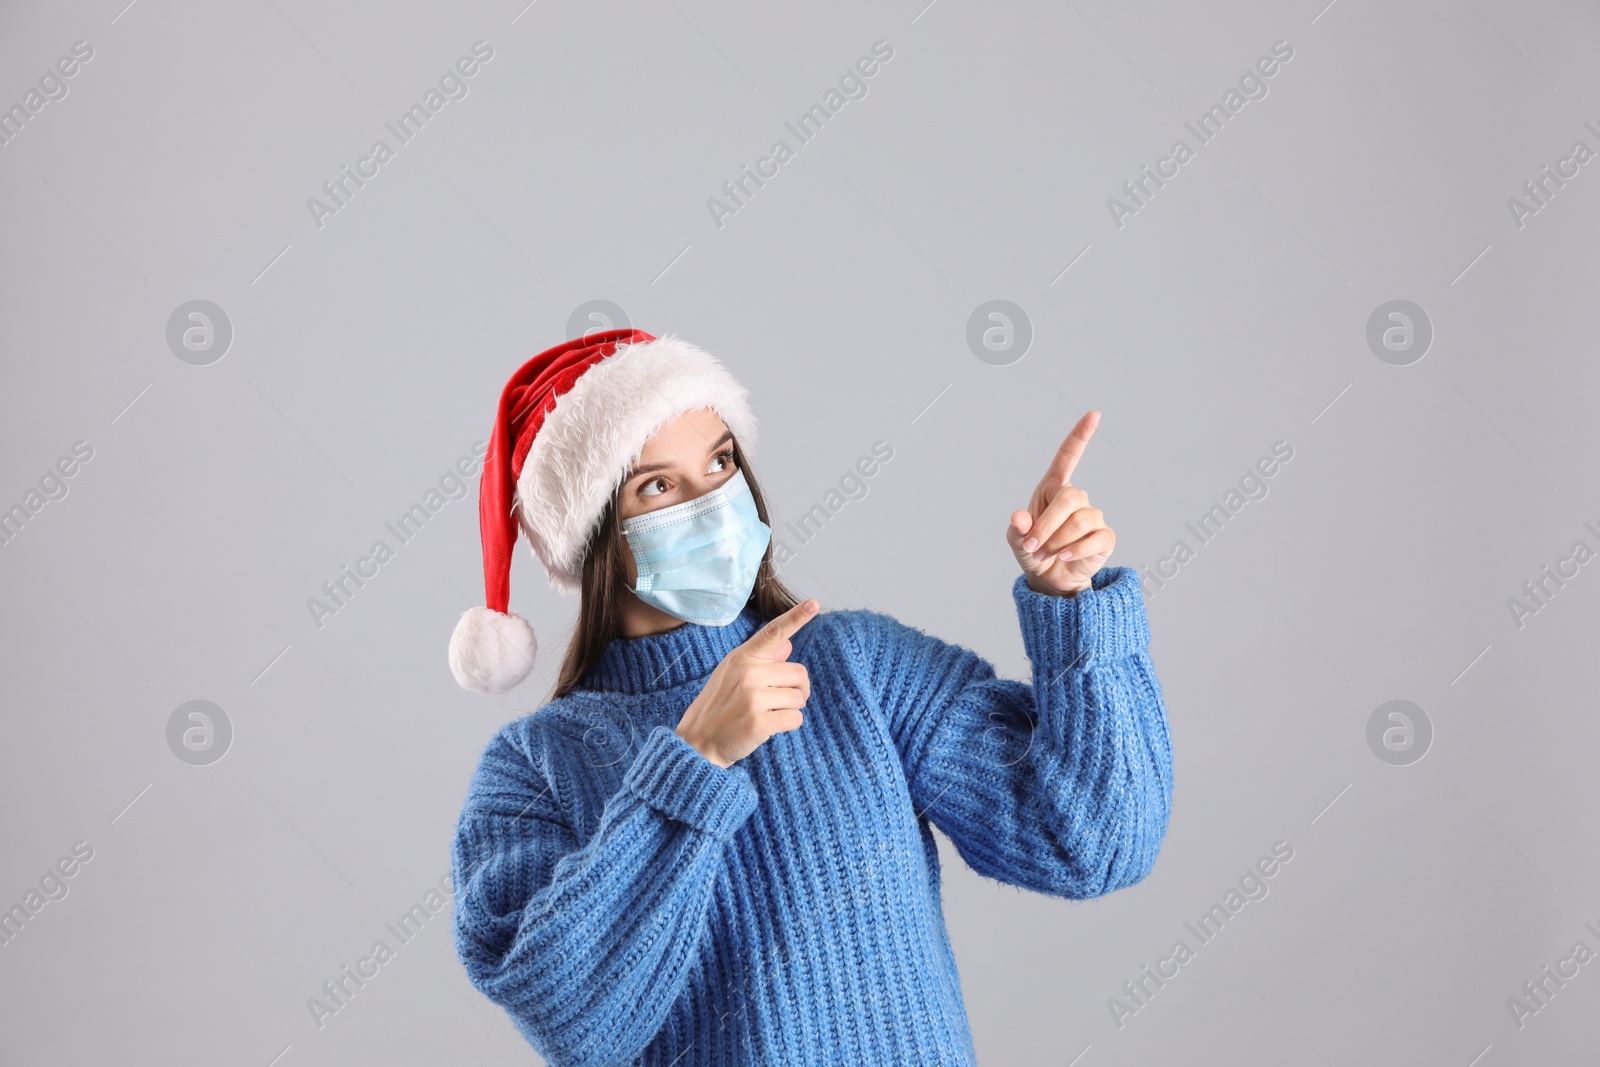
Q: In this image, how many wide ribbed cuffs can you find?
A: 2